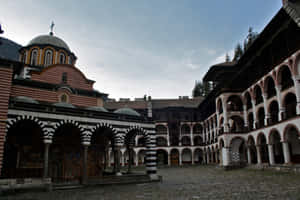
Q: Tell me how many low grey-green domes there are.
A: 4